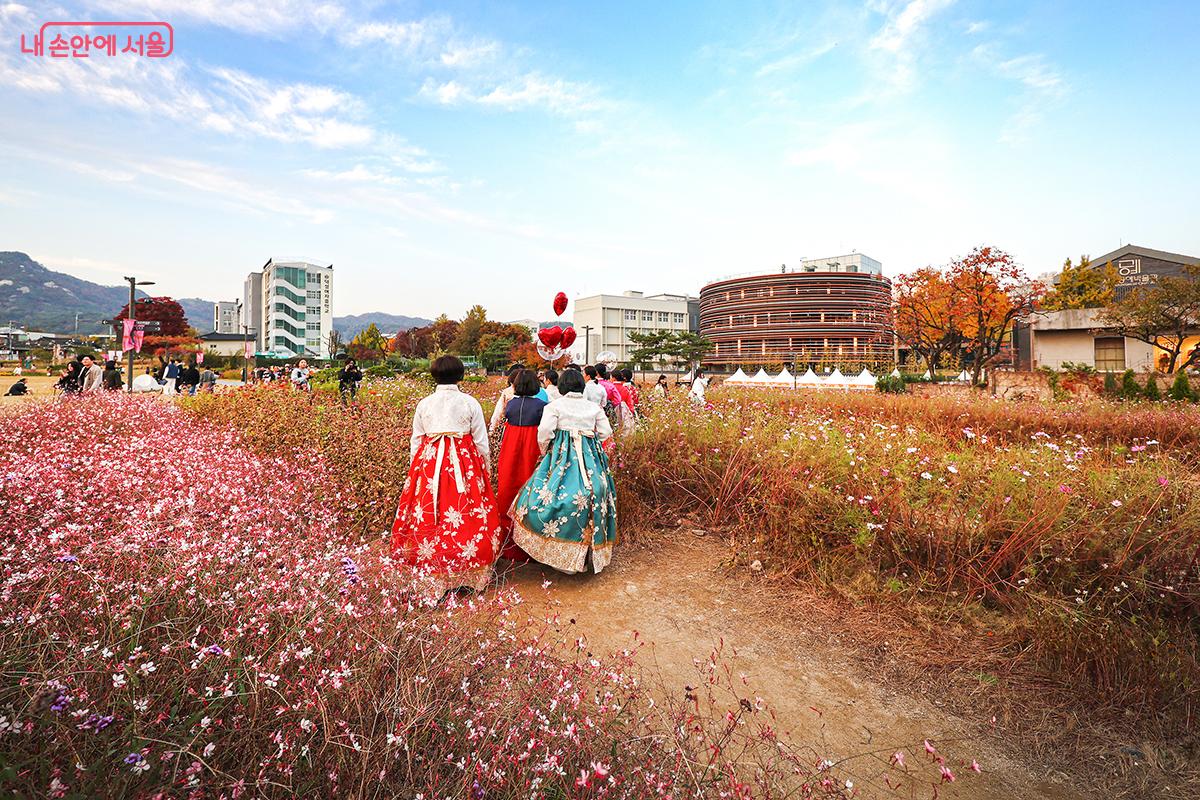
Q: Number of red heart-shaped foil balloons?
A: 3